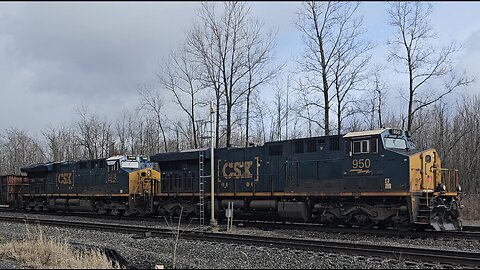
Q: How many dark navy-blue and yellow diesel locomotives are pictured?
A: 2